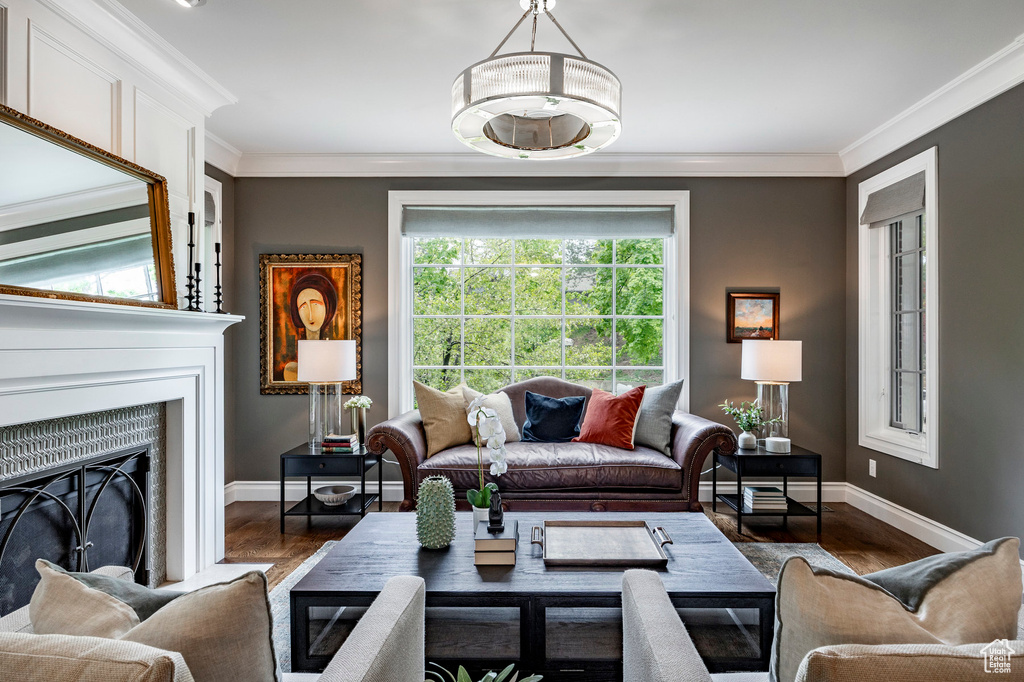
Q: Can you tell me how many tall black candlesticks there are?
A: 3